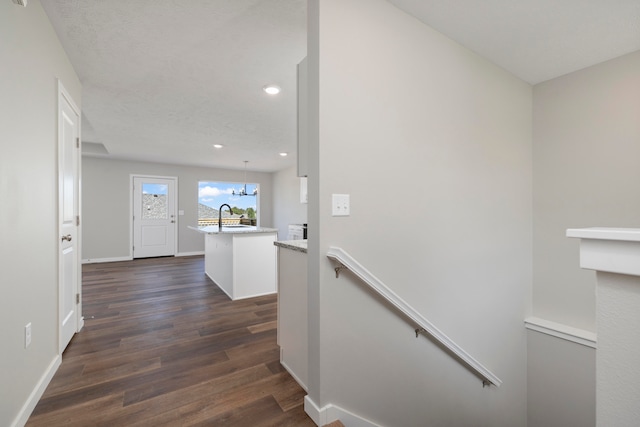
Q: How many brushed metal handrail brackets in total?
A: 3